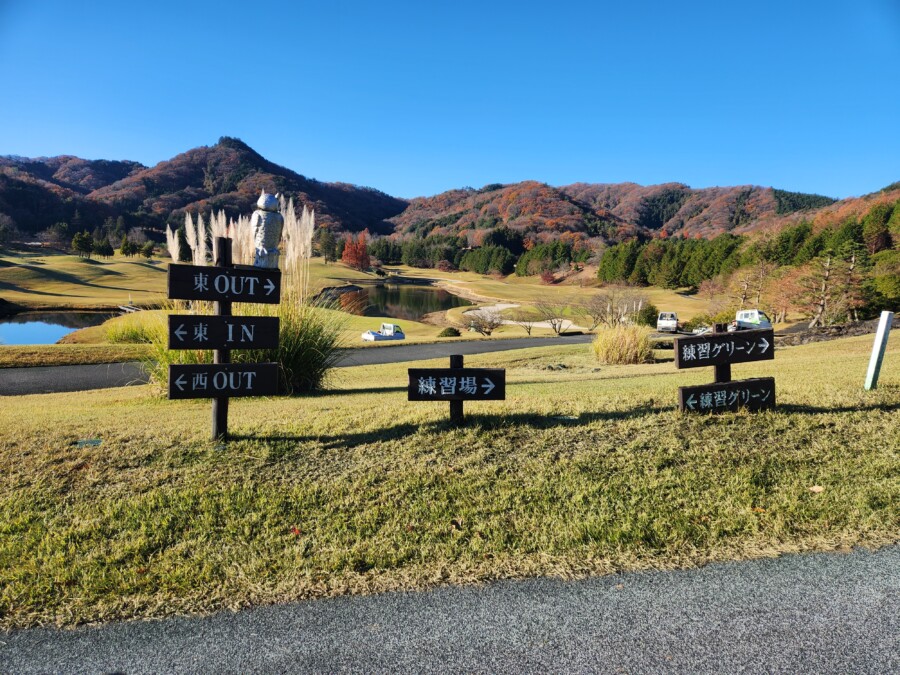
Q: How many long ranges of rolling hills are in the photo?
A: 1